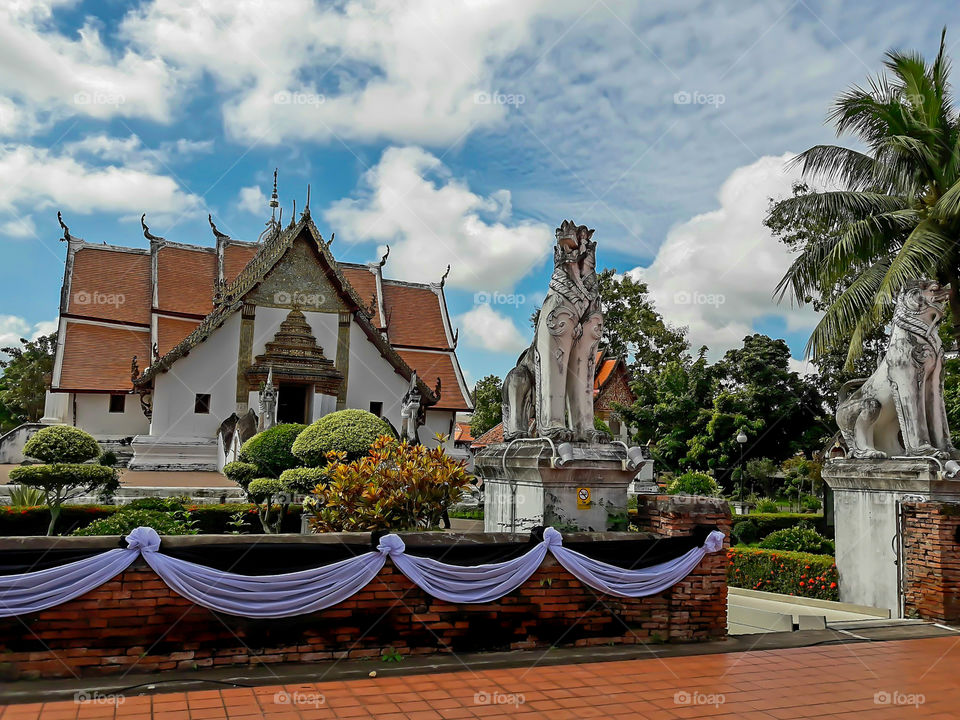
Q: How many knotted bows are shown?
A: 4